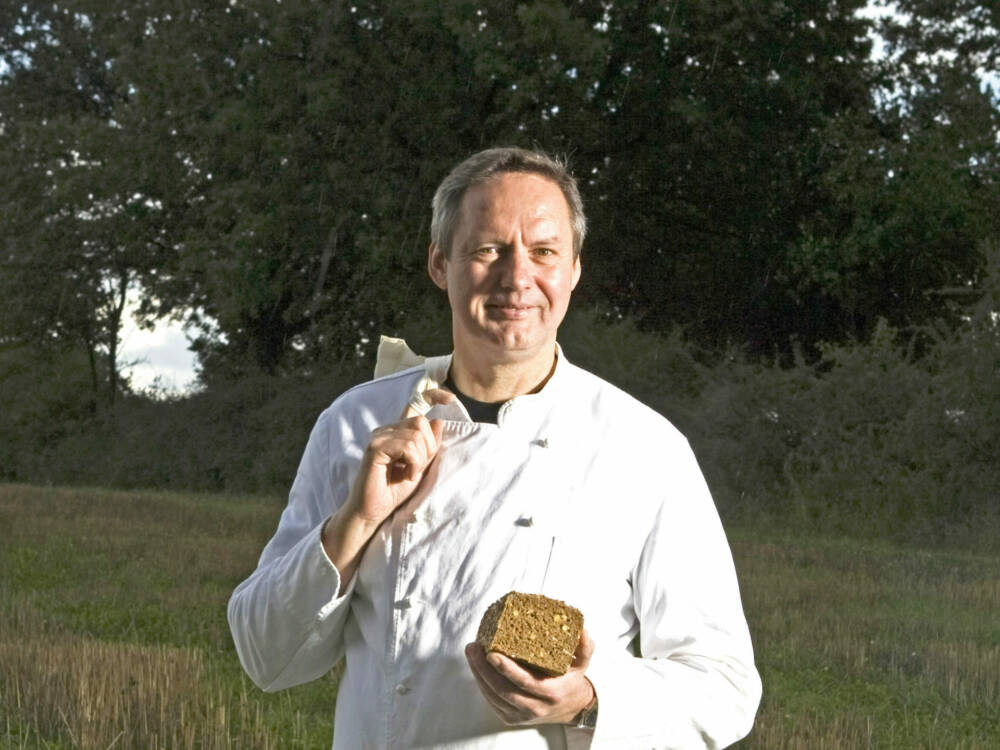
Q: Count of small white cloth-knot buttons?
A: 5